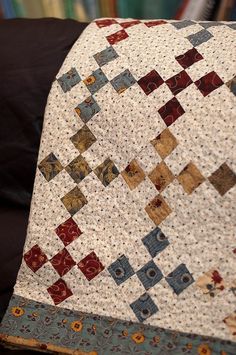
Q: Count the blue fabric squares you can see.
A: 14